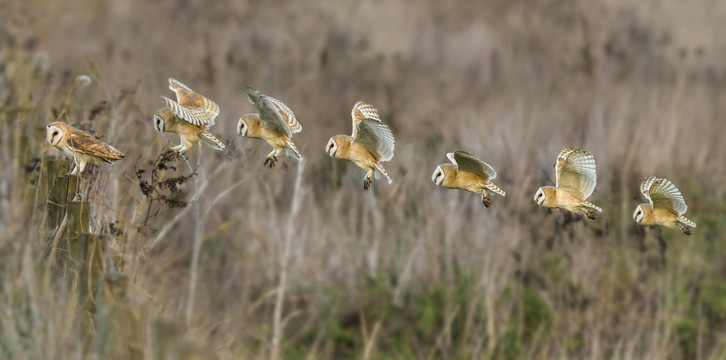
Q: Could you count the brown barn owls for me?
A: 7